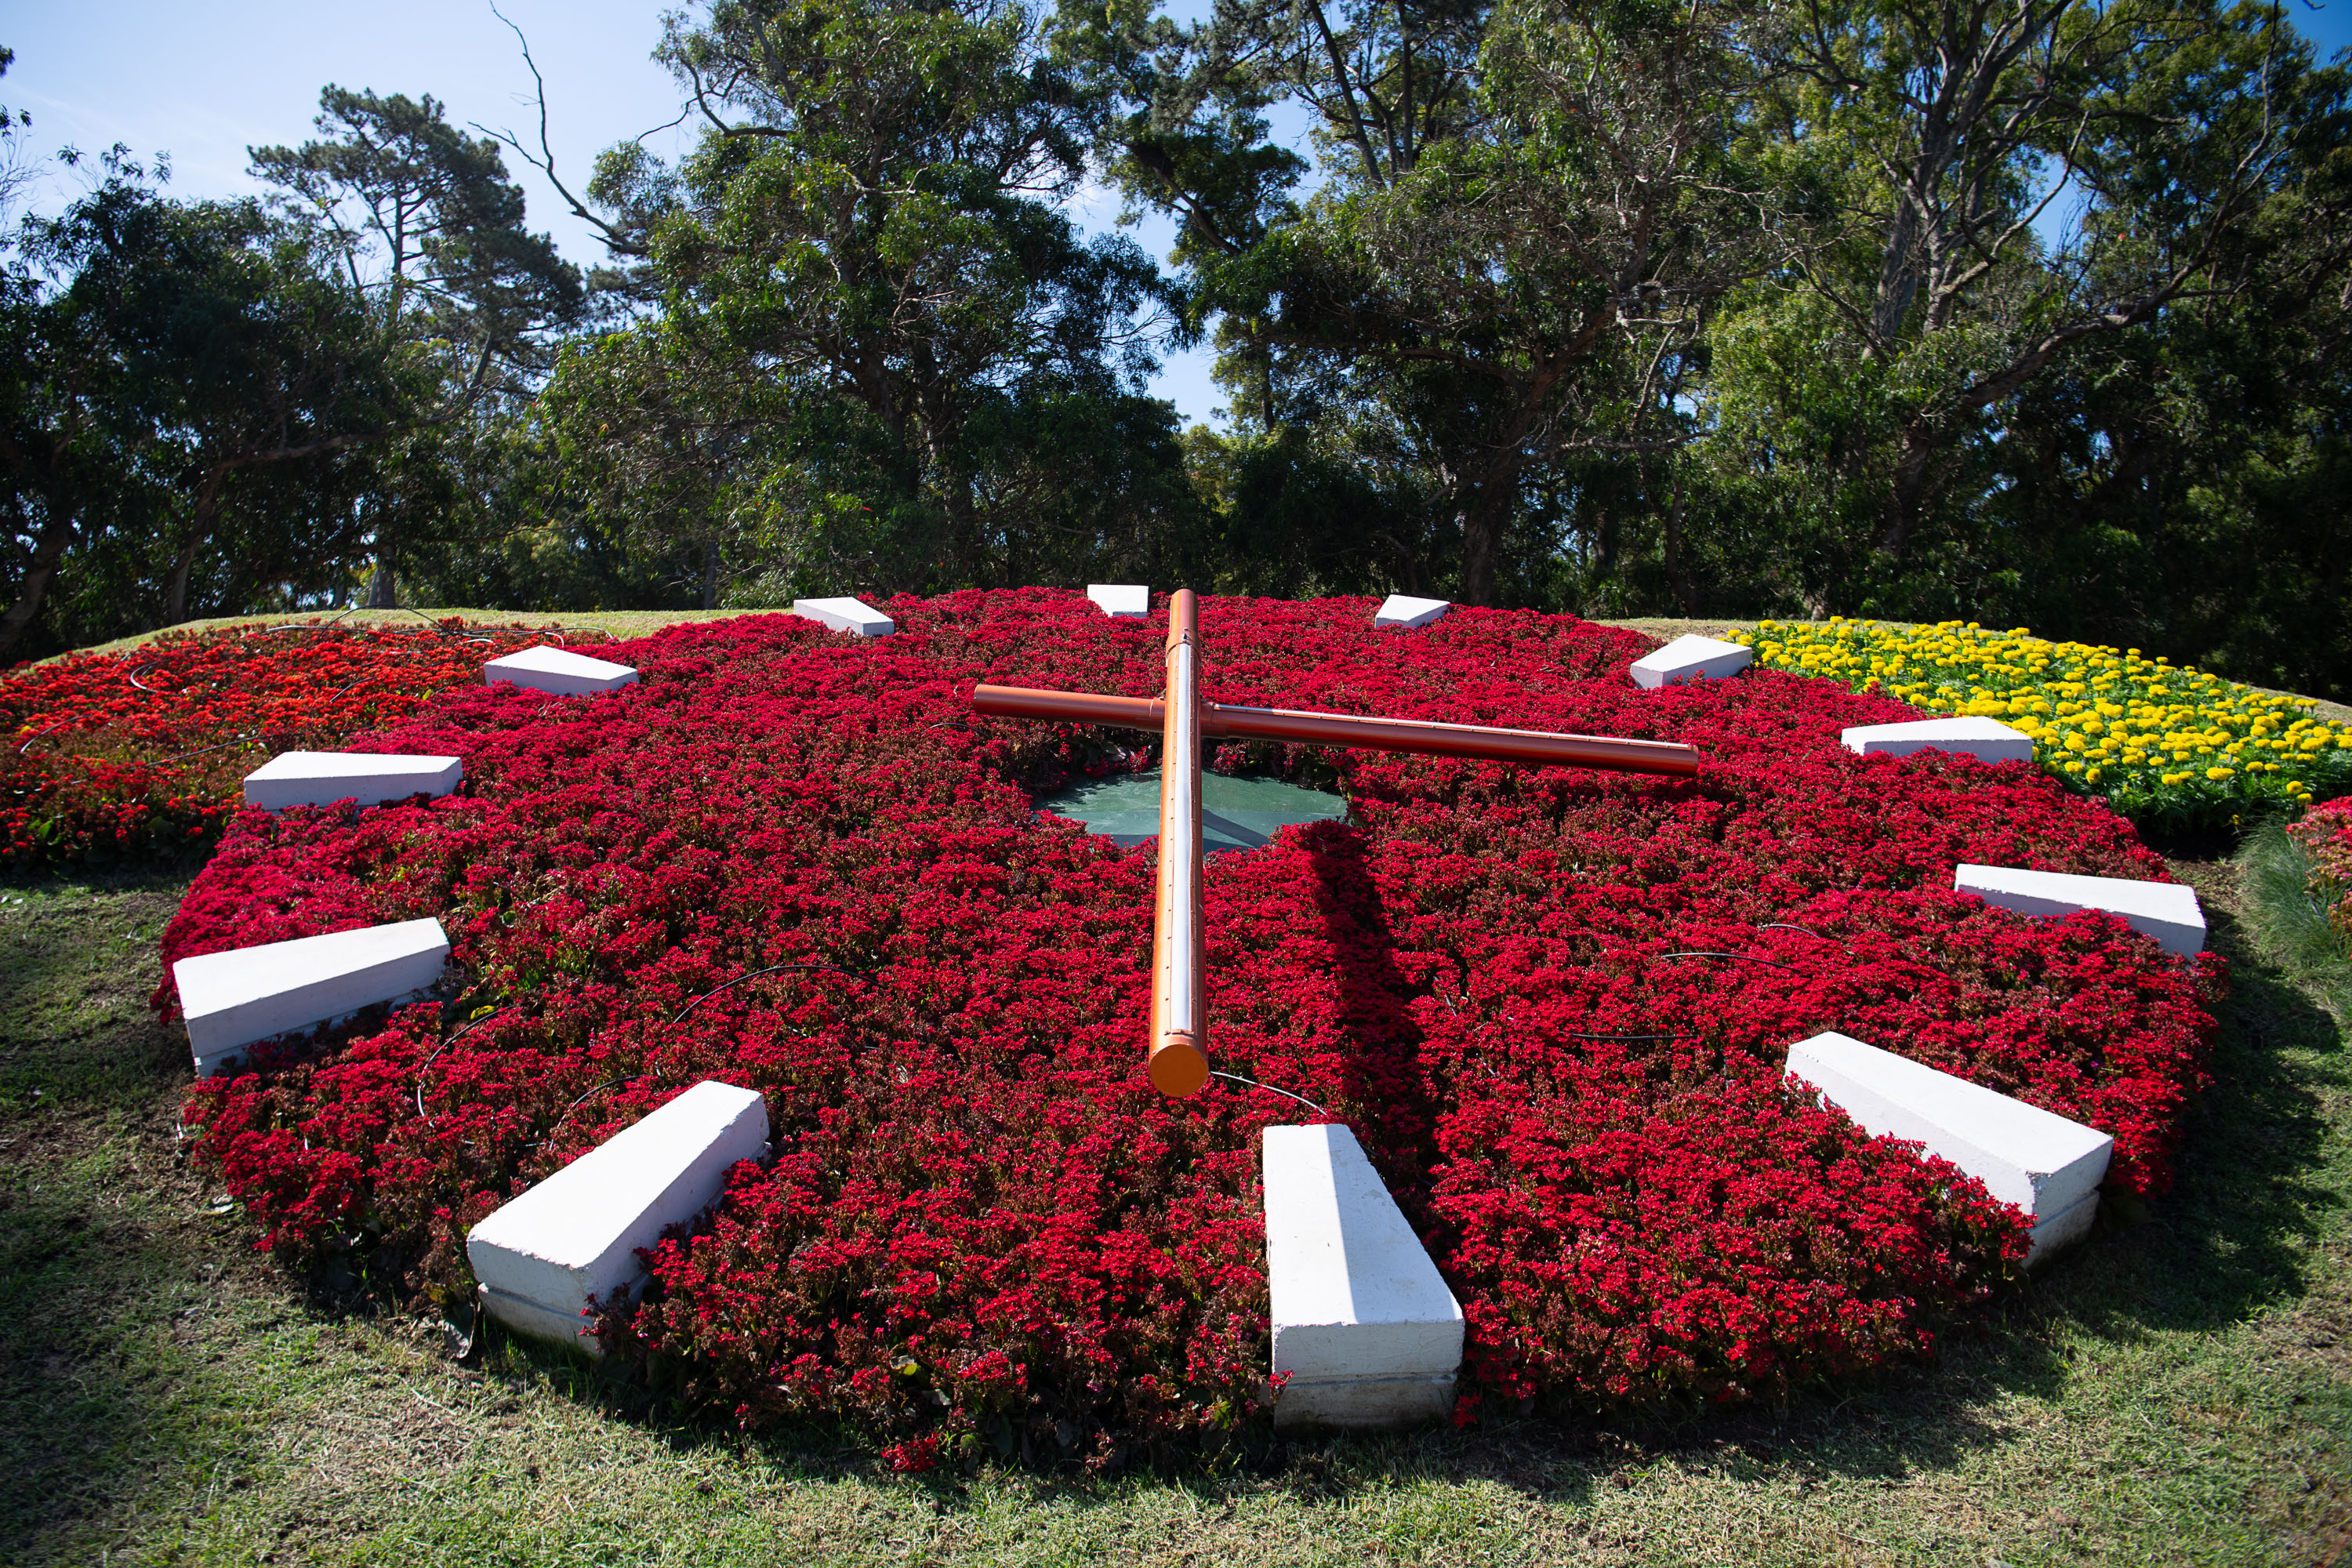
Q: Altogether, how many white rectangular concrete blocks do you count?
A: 12